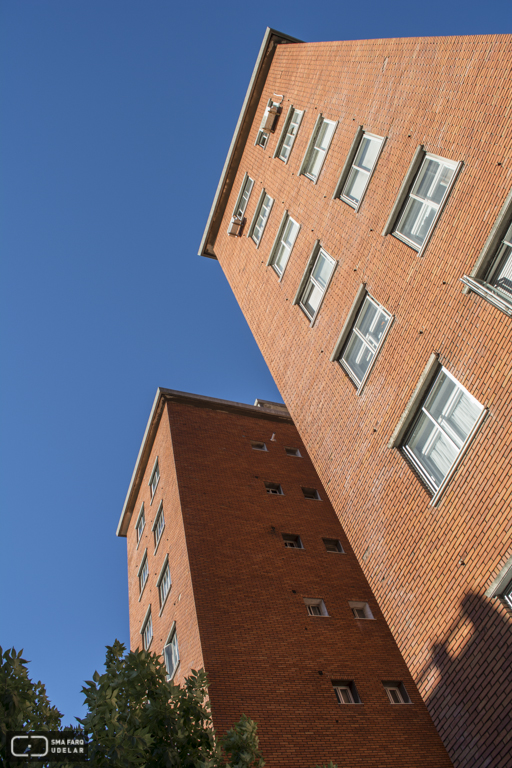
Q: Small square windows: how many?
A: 10